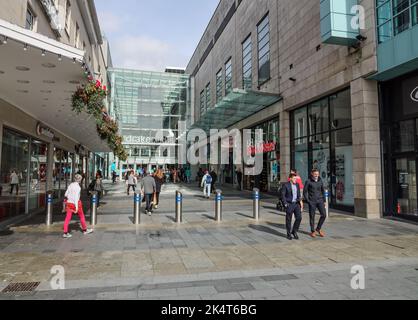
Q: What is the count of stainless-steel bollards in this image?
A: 7